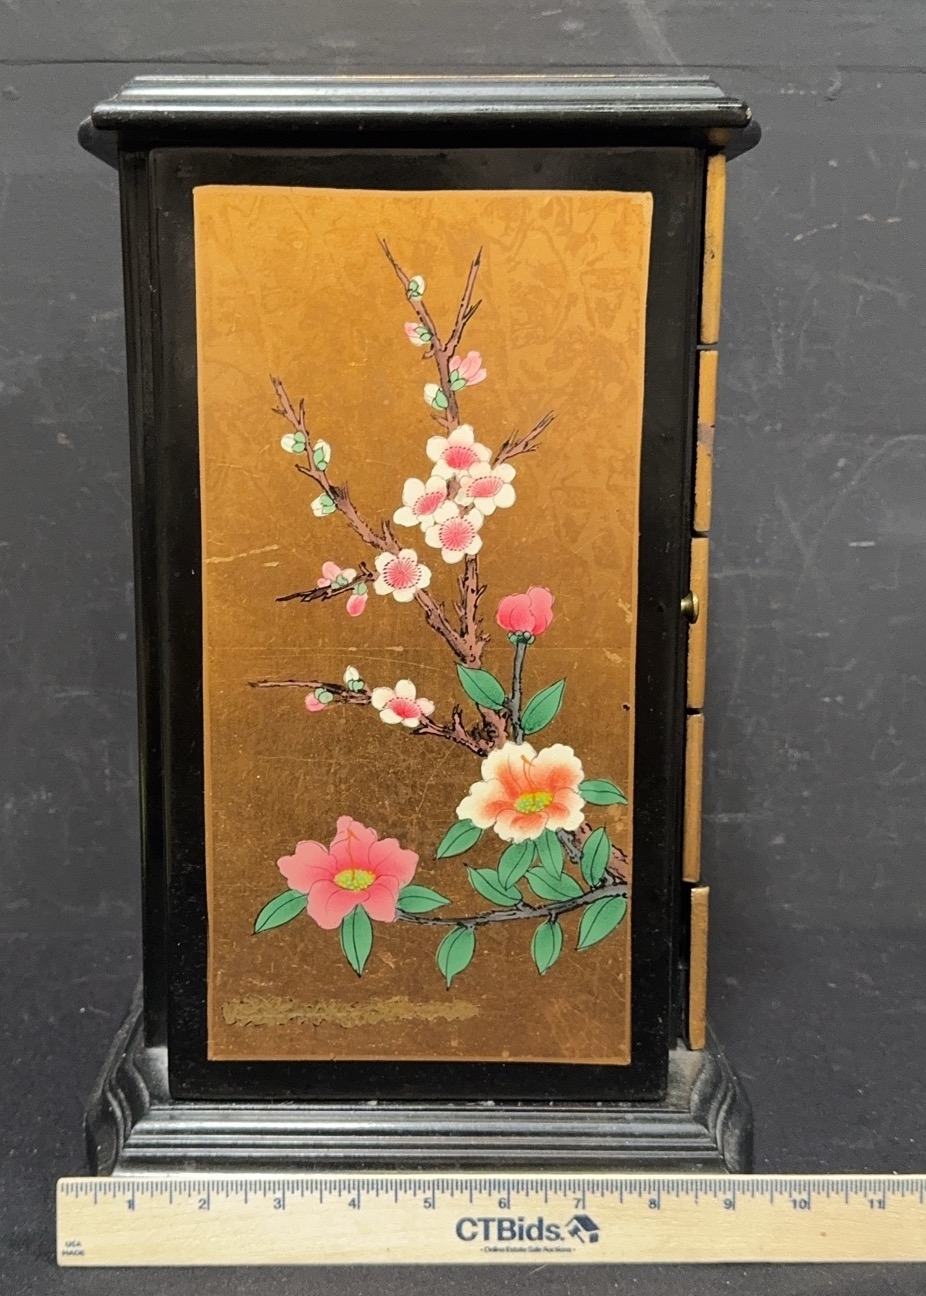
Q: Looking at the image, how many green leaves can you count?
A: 15